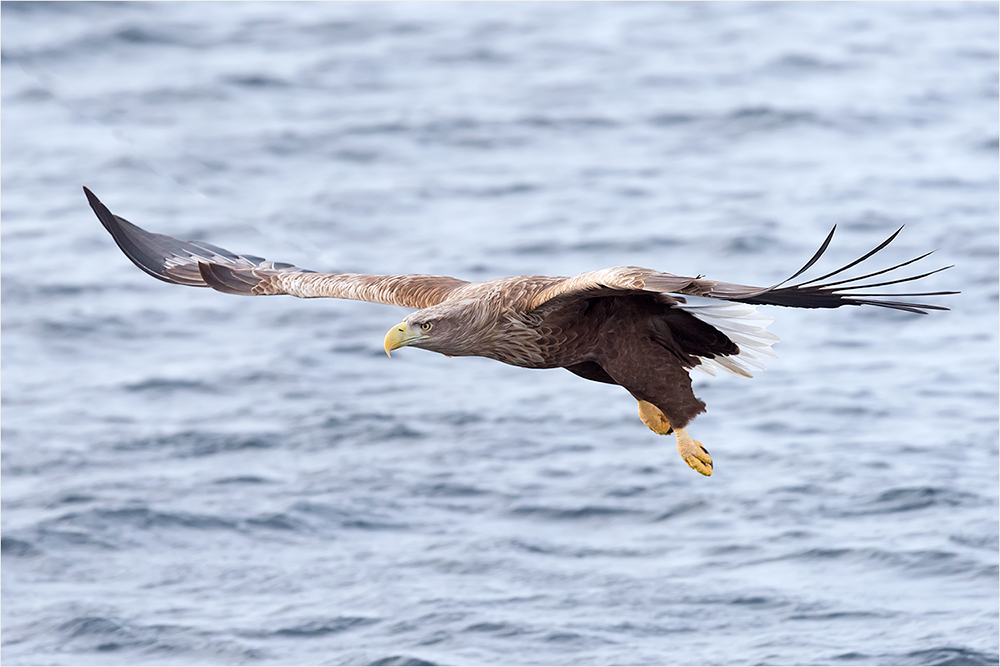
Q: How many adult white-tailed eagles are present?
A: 1